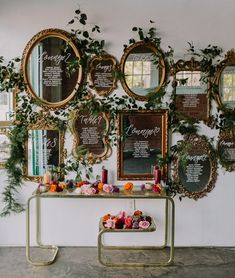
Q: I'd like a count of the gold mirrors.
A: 12